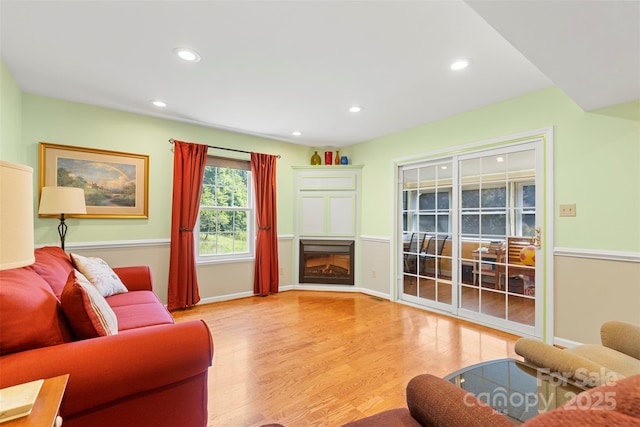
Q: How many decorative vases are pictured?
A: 4